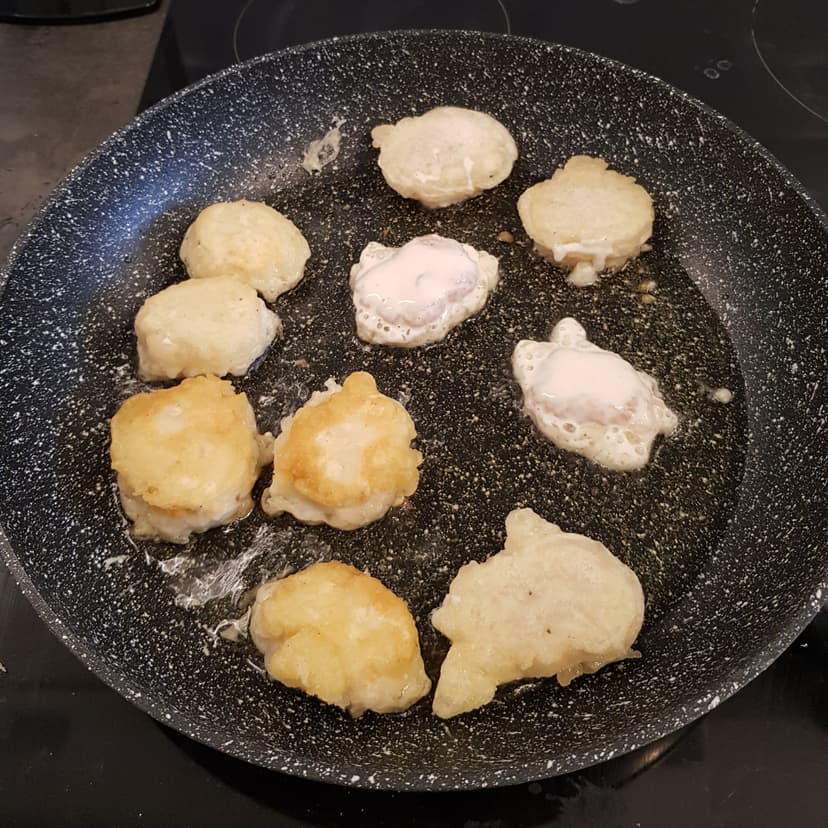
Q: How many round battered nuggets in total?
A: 10